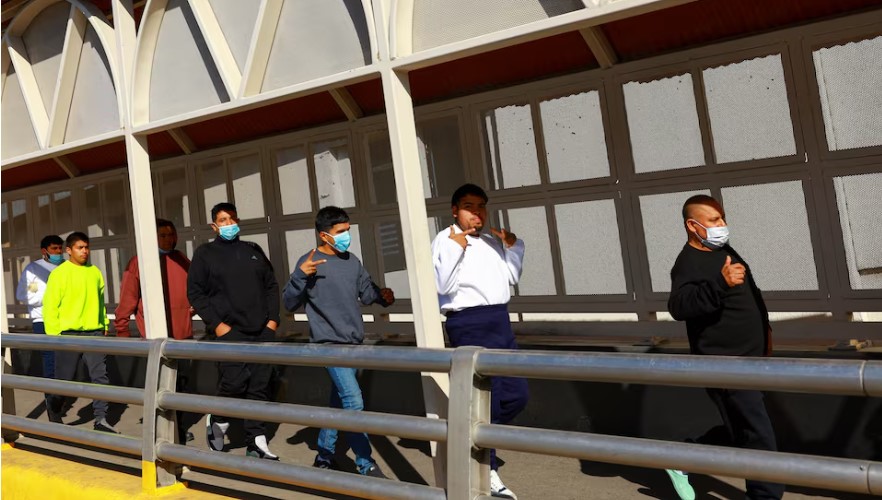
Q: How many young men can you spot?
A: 7